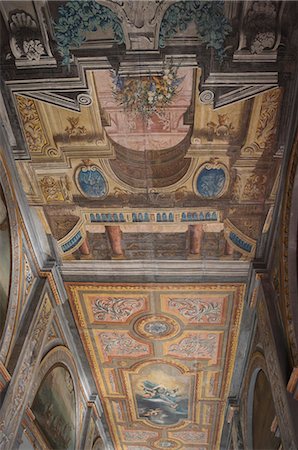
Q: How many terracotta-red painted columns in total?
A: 4